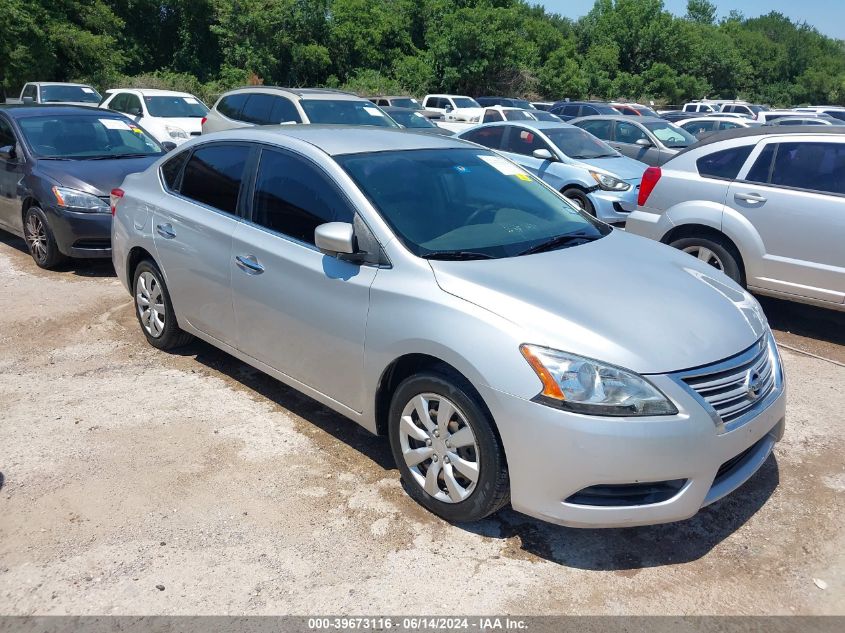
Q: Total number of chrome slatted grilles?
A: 1